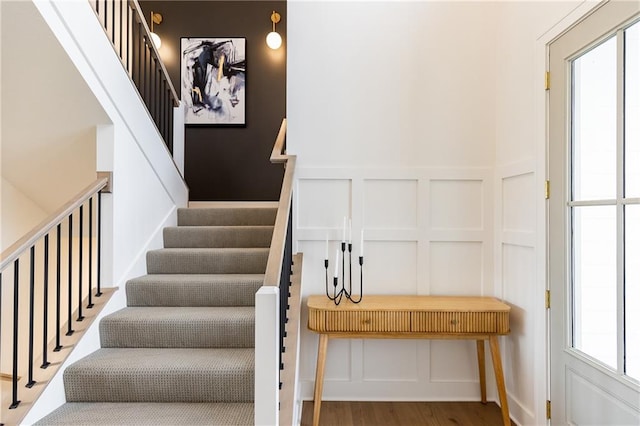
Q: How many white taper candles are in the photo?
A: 5